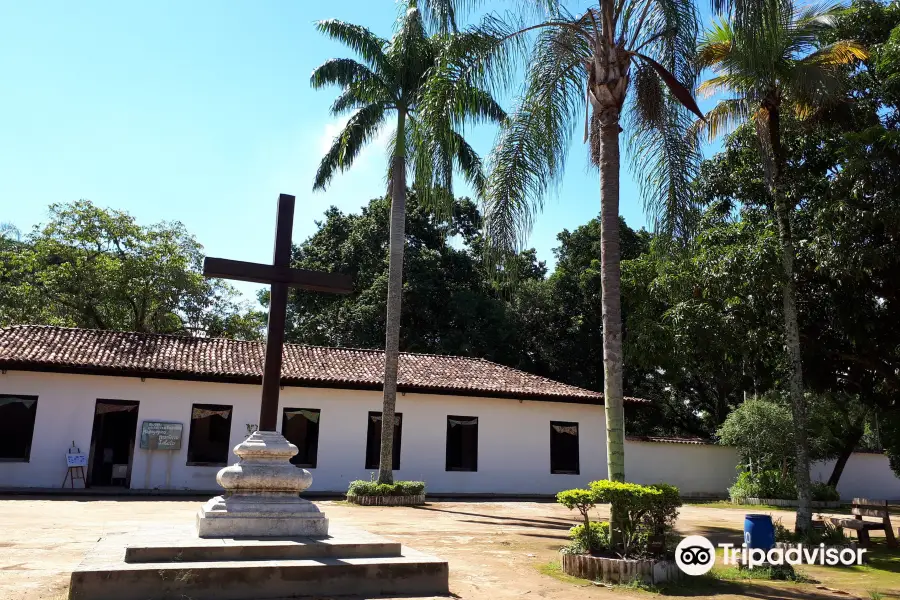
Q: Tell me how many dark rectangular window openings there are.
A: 6